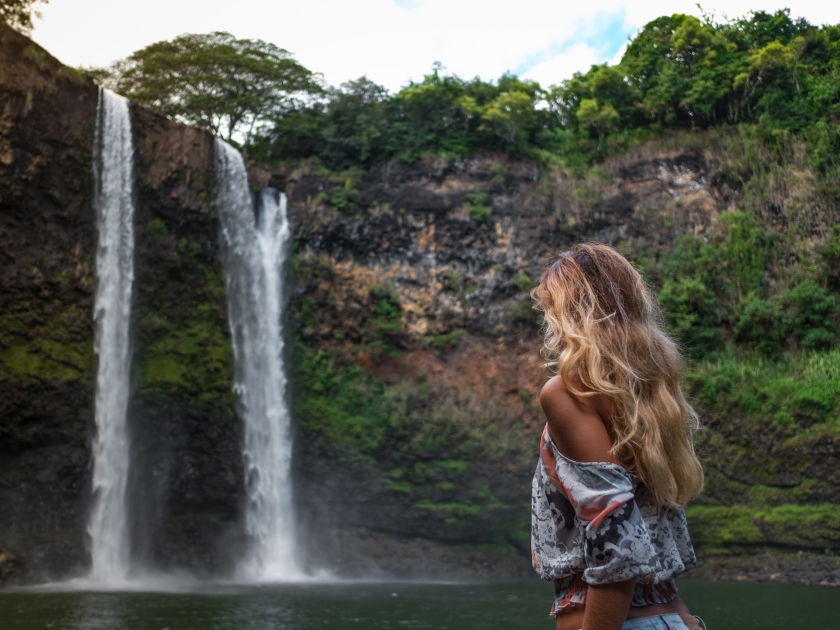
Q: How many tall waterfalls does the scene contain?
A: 2